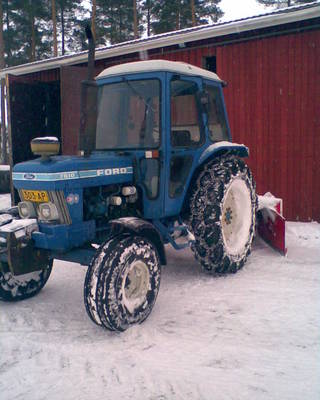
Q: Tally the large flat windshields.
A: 1